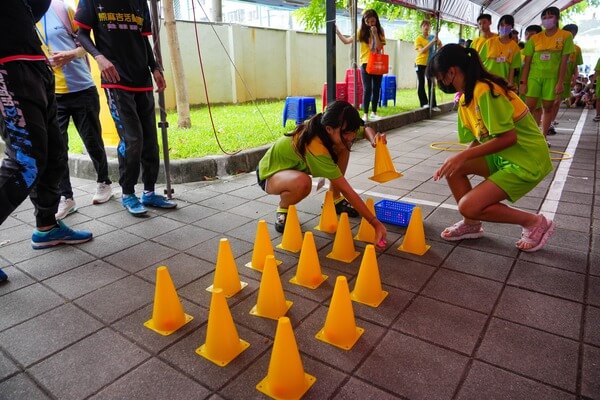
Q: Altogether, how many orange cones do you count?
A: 15